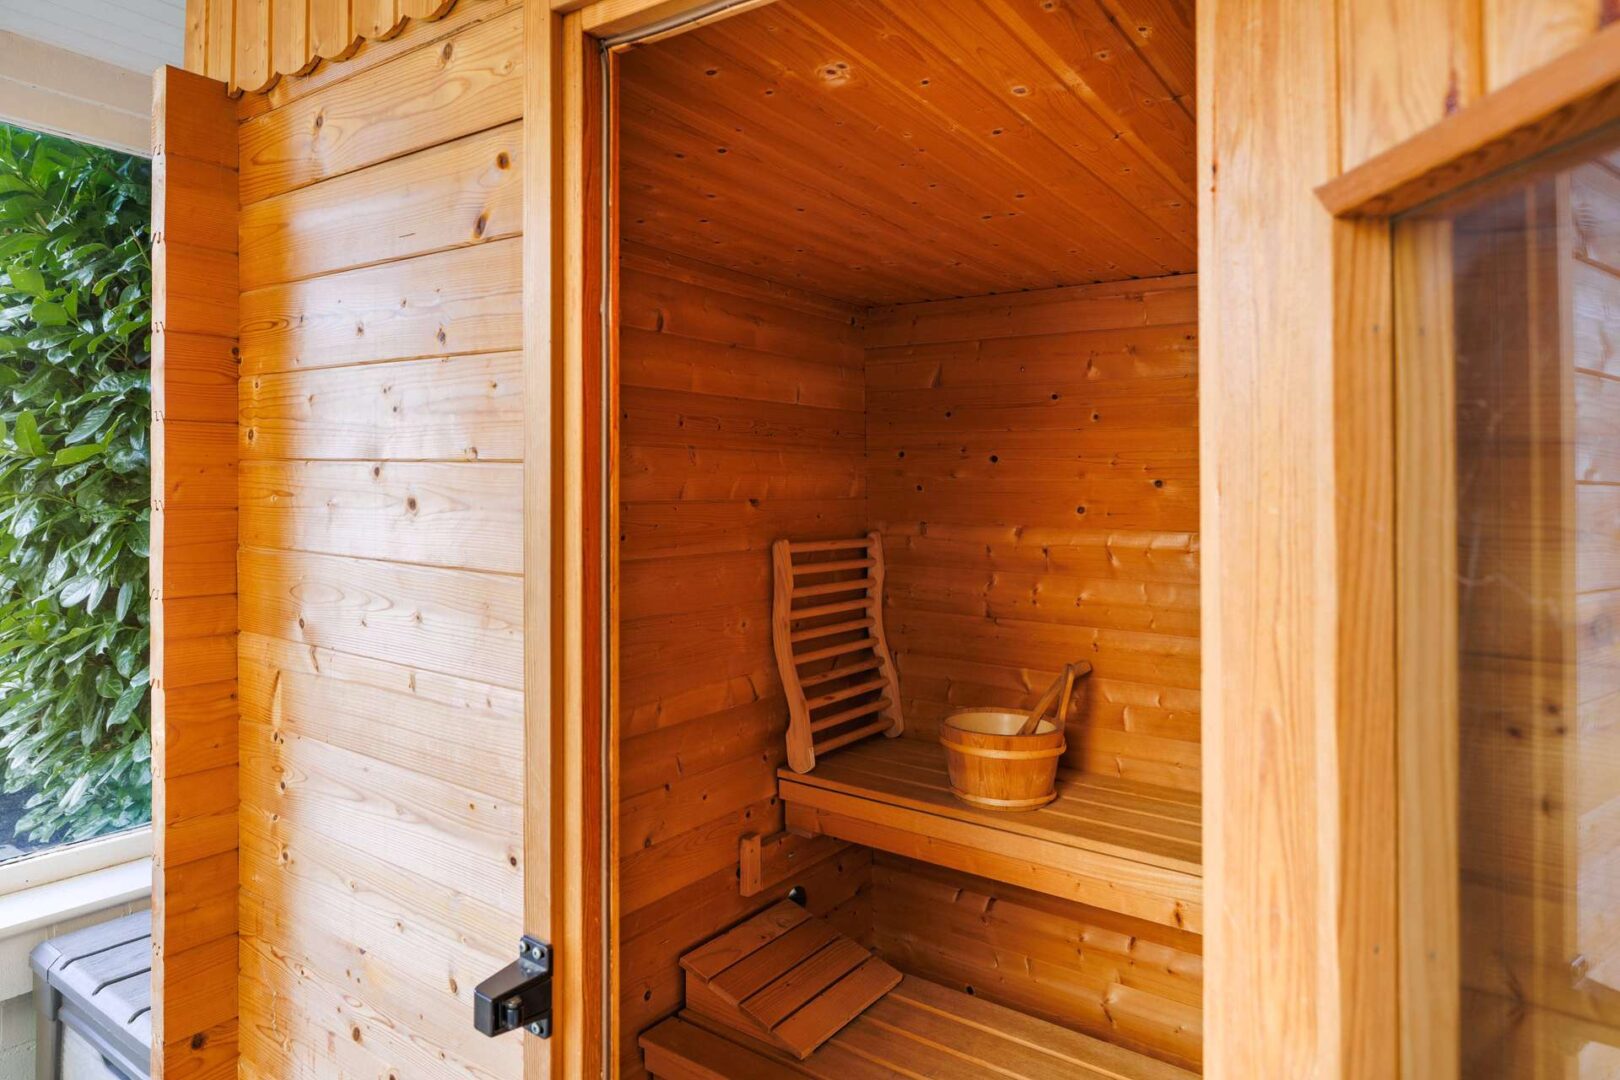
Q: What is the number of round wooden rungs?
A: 10